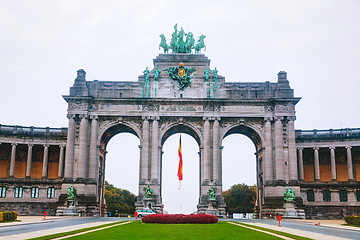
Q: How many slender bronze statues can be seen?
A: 4